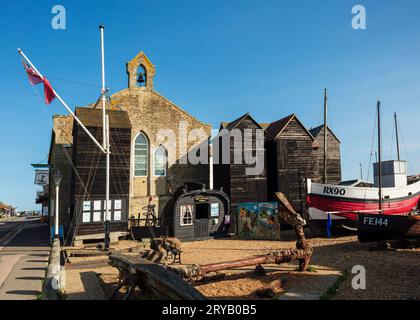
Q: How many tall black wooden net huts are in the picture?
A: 4